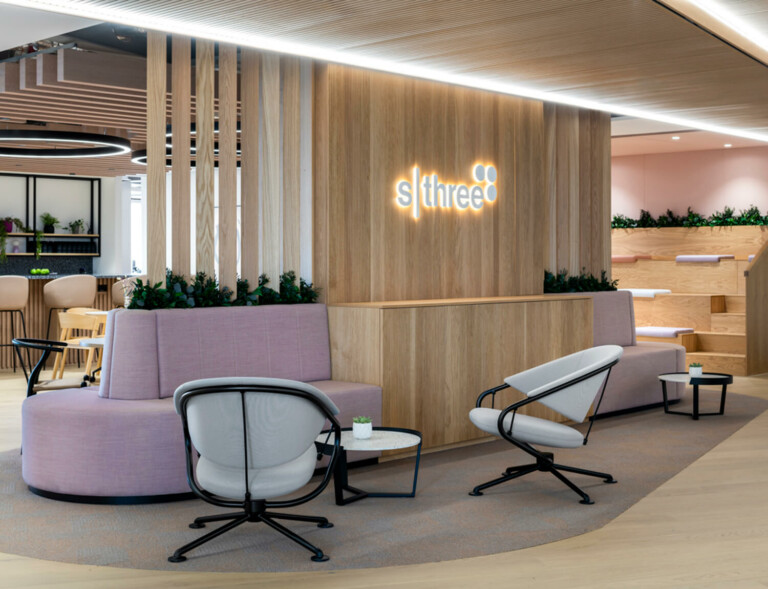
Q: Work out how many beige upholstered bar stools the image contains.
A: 3